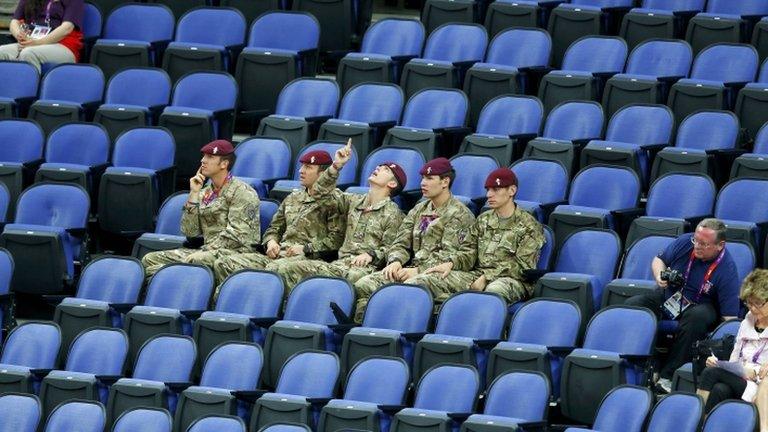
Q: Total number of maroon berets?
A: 5